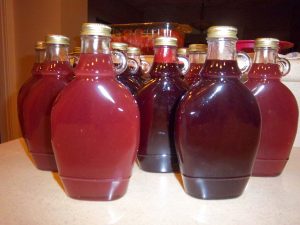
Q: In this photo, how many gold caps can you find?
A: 11